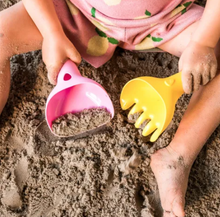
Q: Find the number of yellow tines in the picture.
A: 5